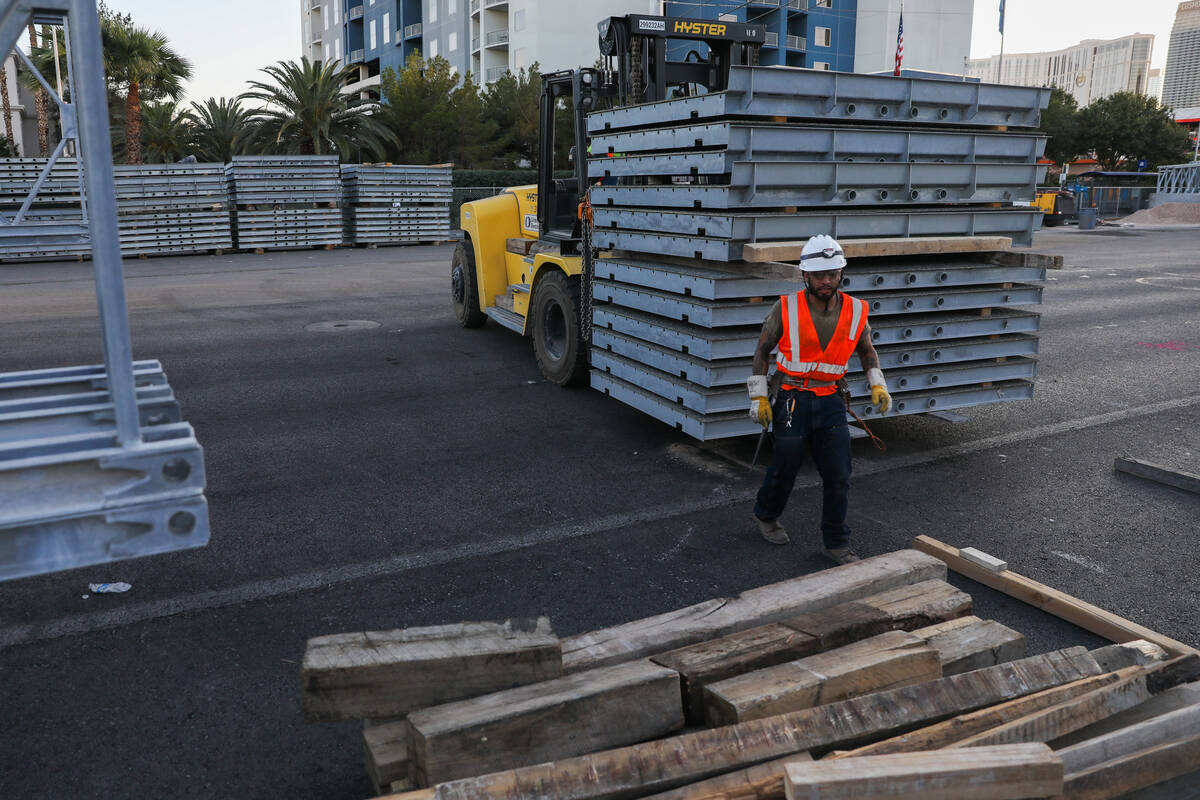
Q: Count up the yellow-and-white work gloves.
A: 2